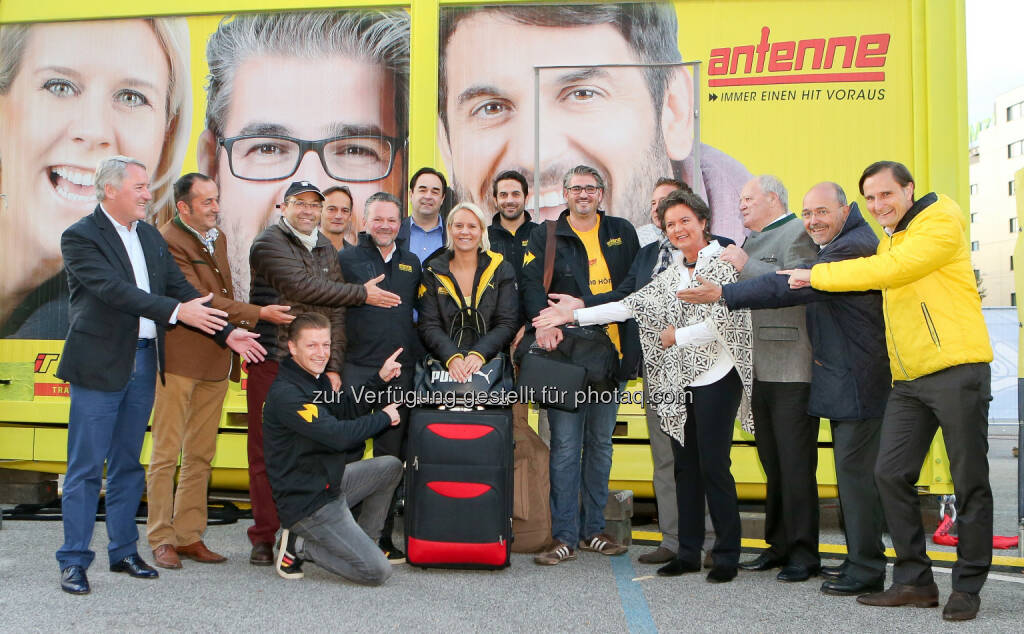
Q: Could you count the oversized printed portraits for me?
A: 3